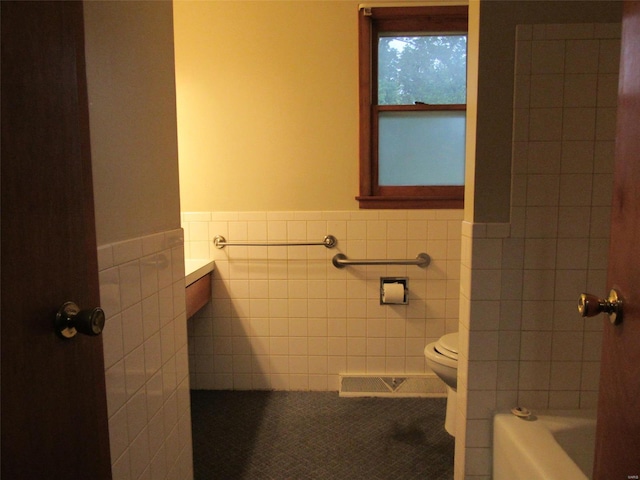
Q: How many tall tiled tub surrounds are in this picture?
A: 1